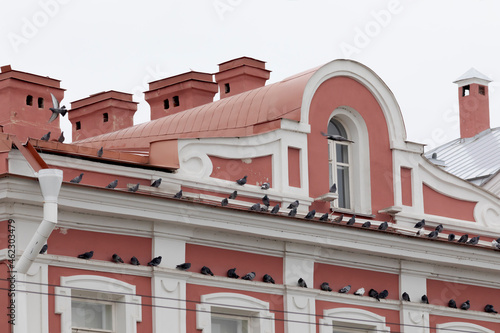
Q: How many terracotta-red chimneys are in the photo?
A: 5